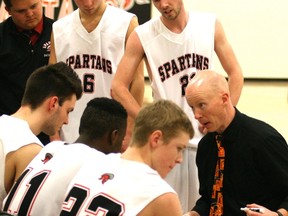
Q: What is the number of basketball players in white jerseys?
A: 5